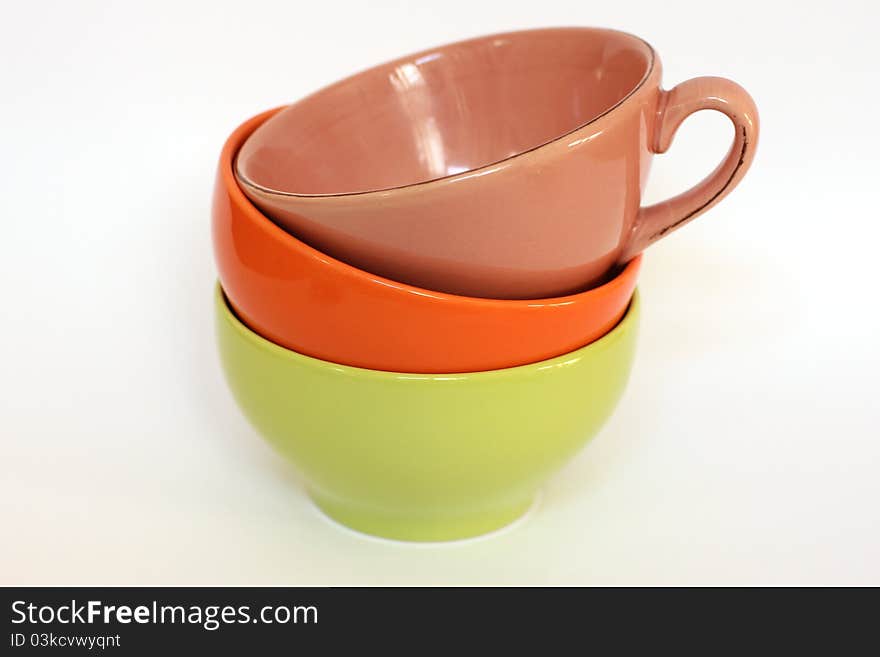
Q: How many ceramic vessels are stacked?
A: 3